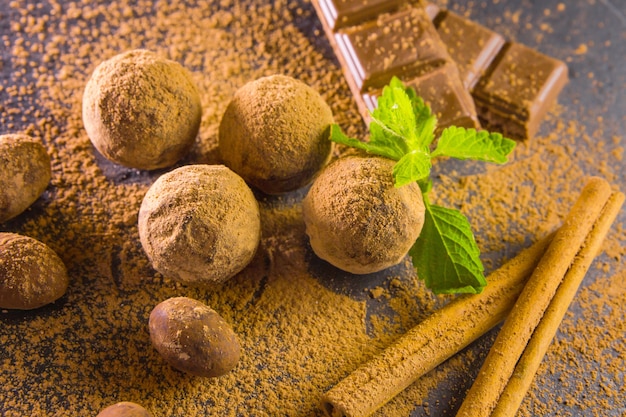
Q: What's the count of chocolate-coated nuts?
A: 4